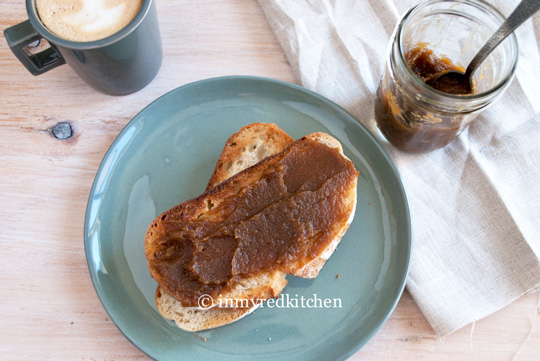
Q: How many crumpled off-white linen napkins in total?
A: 1